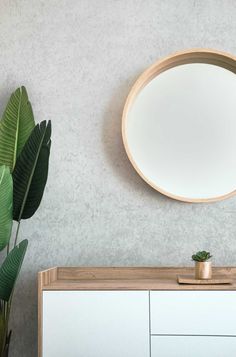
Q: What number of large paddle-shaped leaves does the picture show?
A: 4